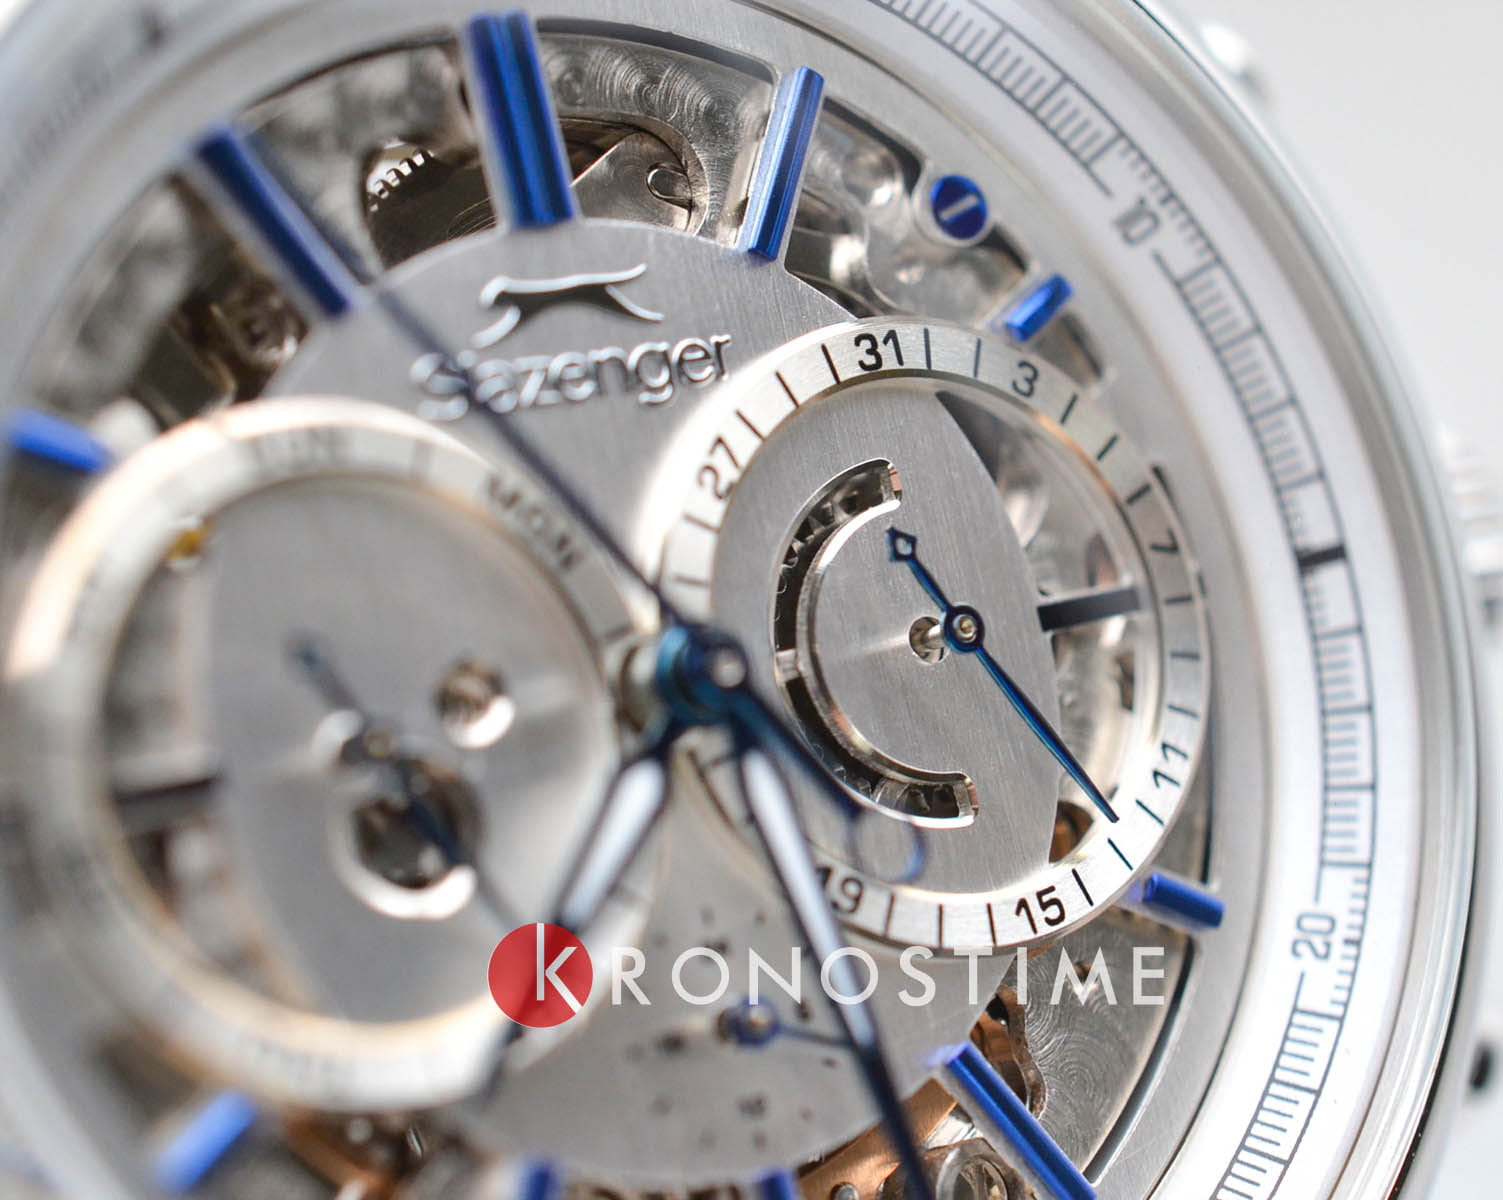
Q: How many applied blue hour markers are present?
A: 10